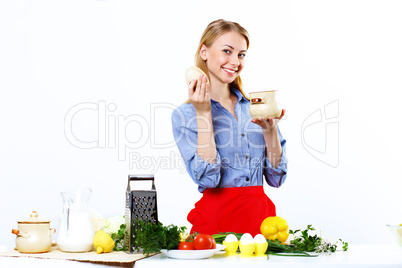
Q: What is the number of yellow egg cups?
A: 3